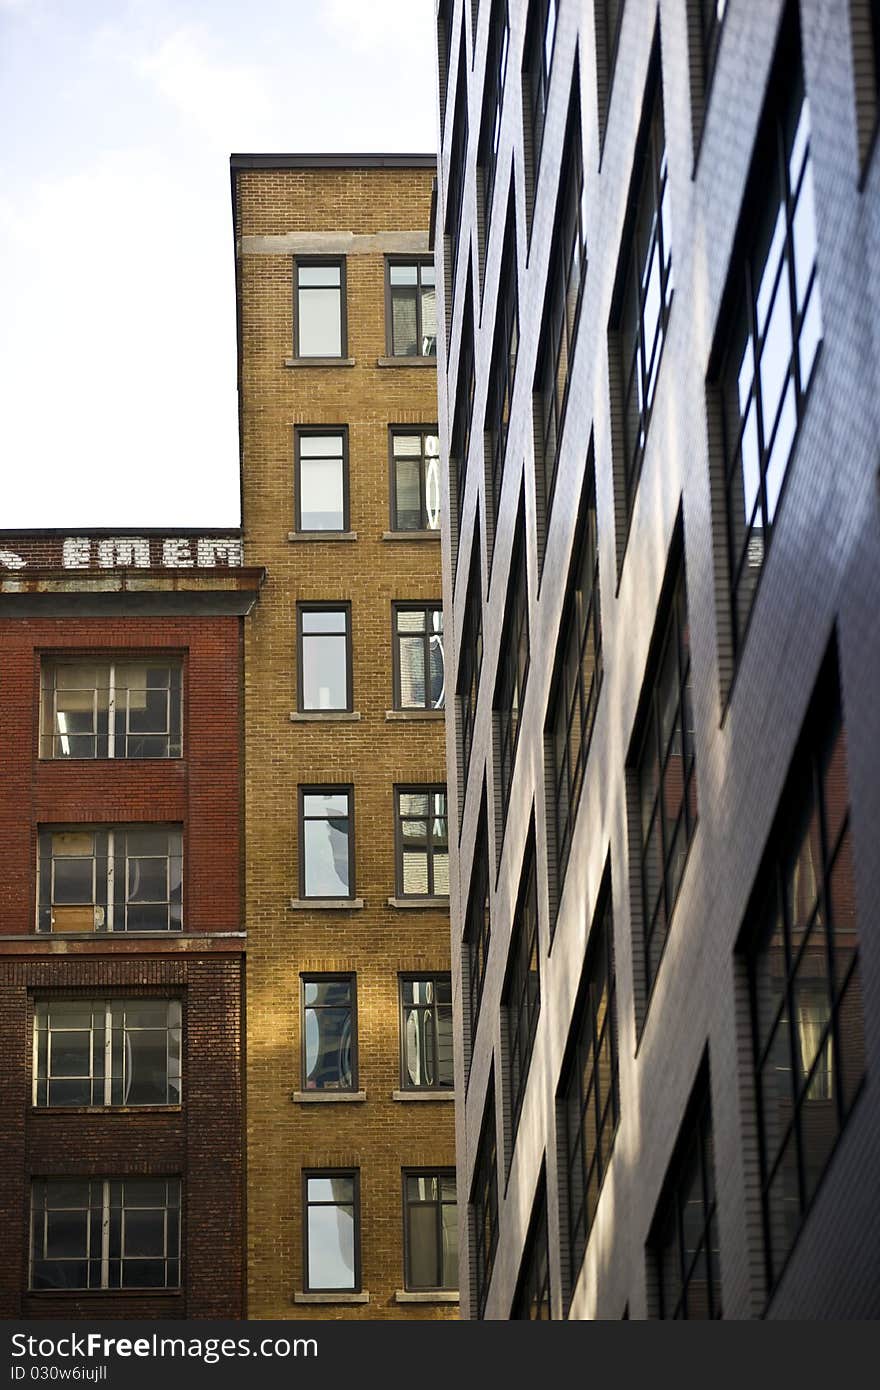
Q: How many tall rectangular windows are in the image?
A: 12